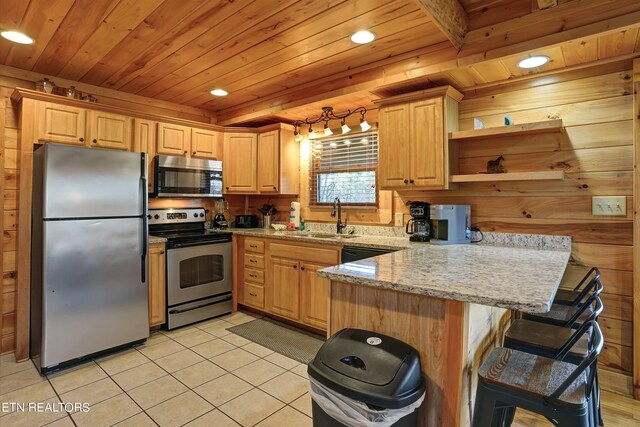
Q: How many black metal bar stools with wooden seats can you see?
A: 4